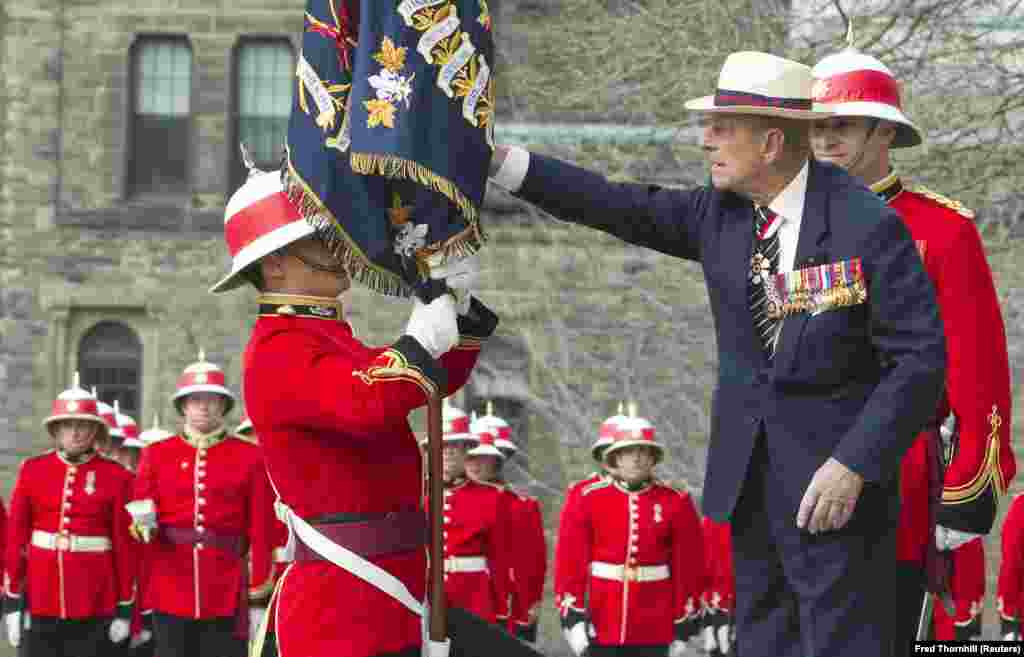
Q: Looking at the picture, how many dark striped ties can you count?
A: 1